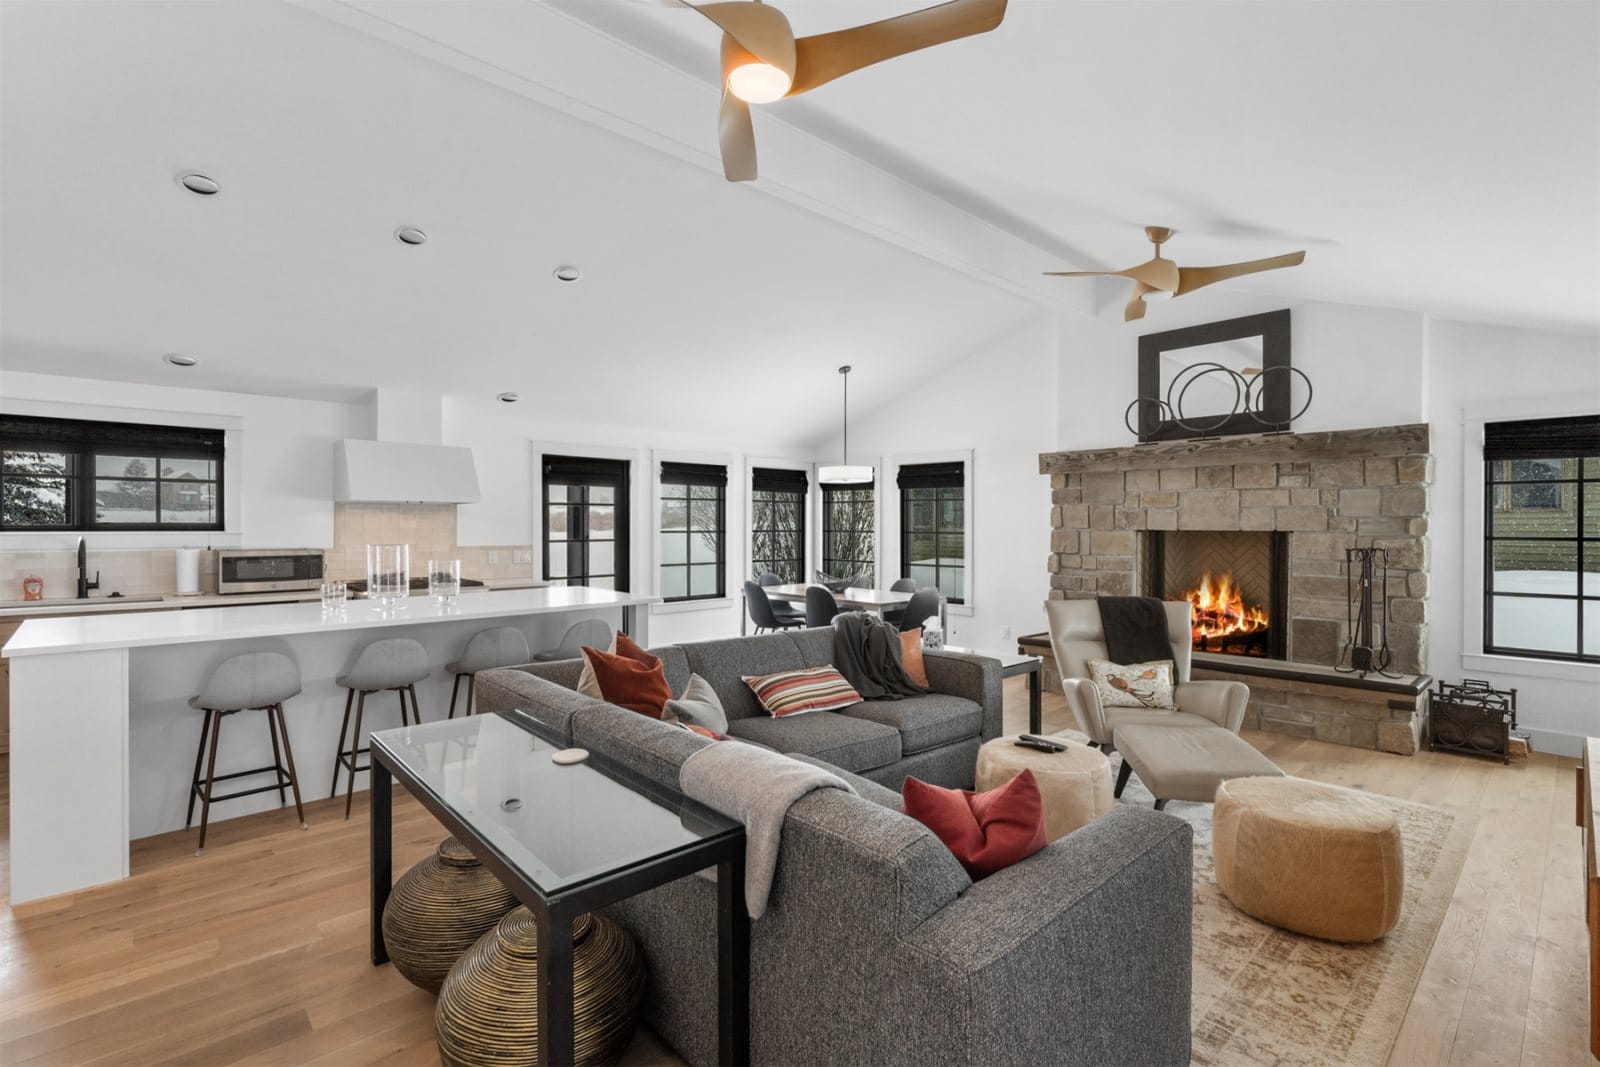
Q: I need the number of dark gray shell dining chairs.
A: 6